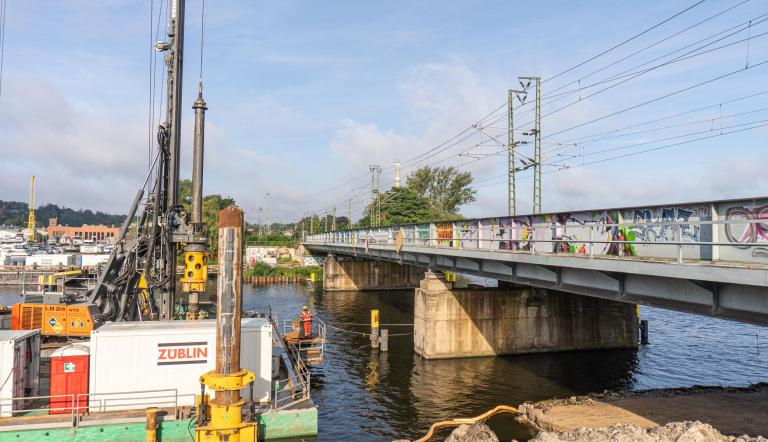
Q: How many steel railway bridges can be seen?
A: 1